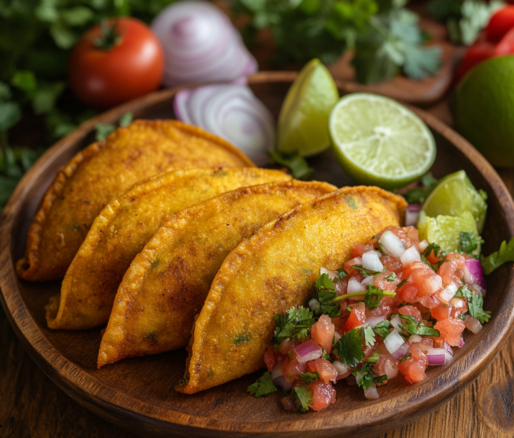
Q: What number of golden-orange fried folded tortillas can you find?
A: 4